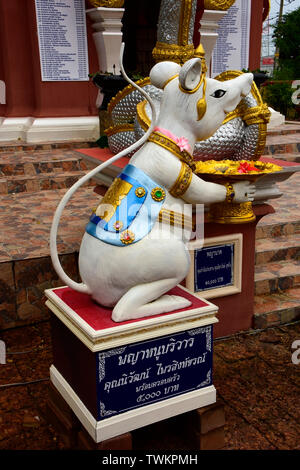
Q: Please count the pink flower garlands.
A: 1